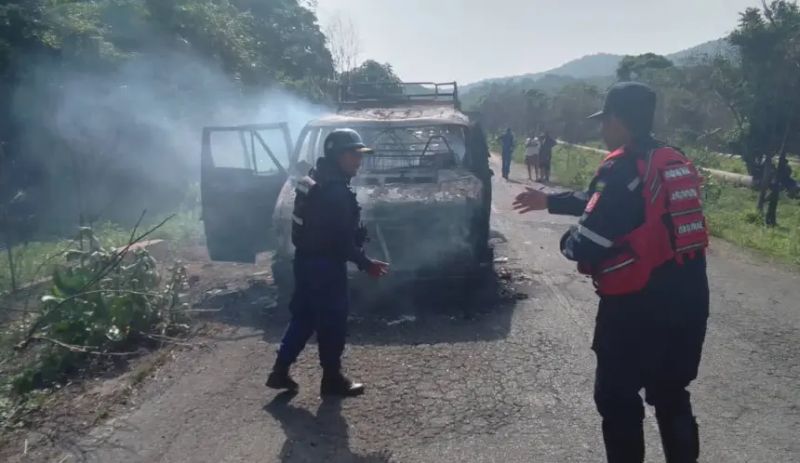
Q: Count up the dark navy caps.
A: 1